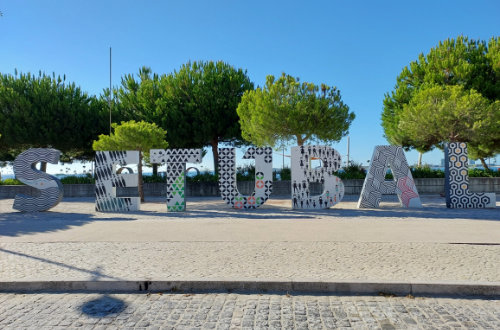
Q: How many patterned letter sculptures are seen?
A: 7